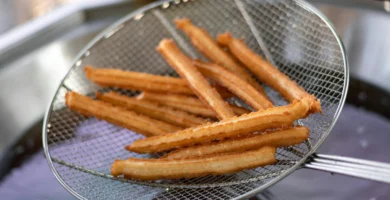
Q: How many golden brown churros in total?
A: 11